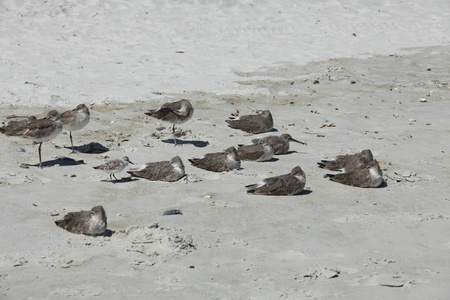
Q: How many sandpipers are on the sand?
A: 14